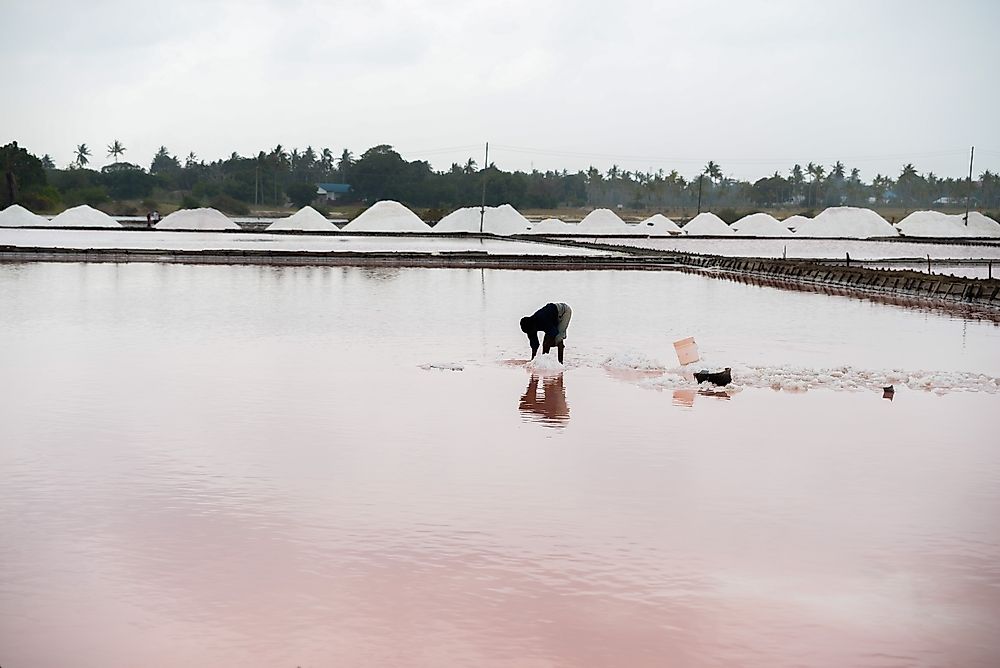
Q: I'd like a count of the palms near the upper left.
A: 2